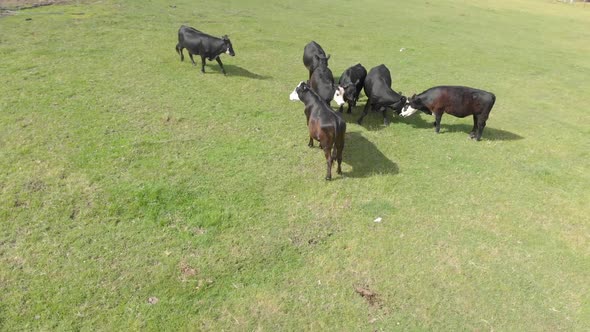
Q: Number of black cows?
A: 7